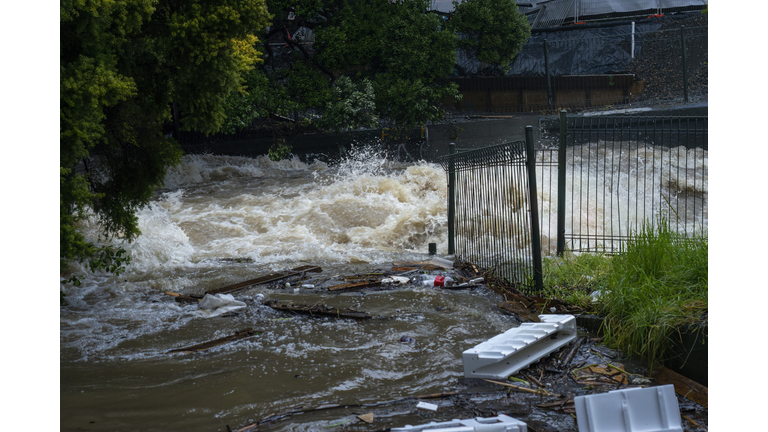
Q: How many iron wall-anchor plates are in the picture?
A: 0